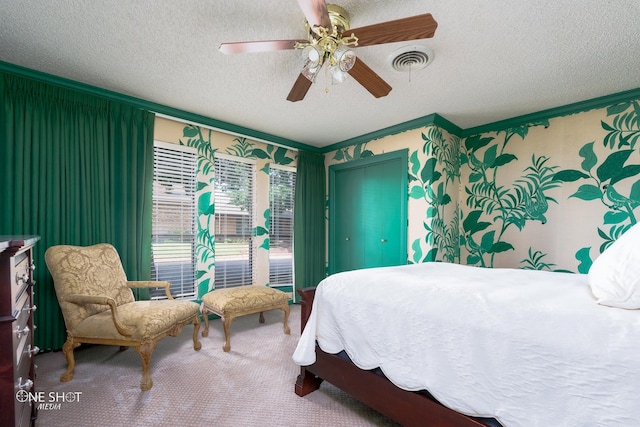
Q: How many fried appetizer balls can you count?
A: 0